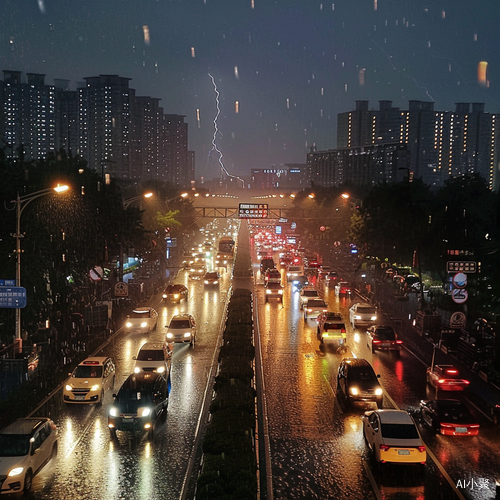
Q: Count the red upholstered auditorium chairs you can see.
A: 0